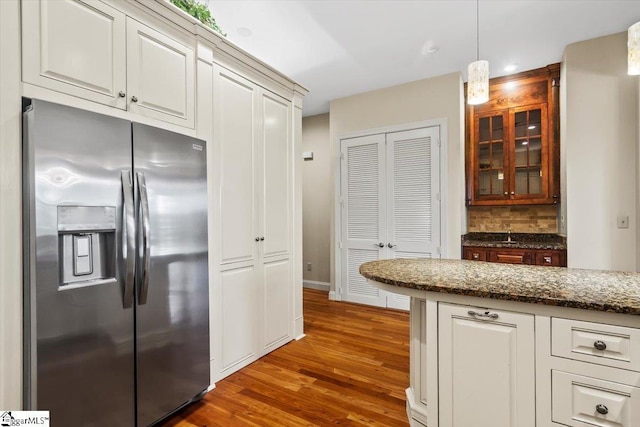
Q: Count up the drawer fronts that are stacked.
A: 2